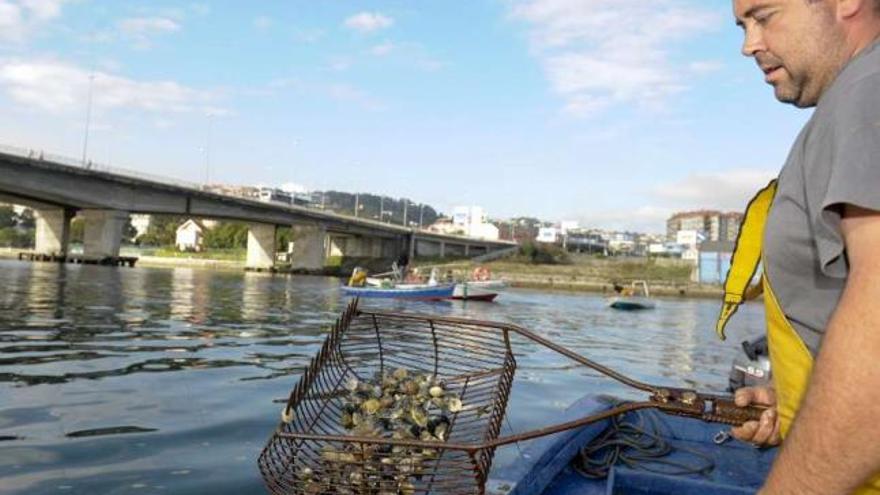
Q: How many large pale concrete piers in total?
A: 4